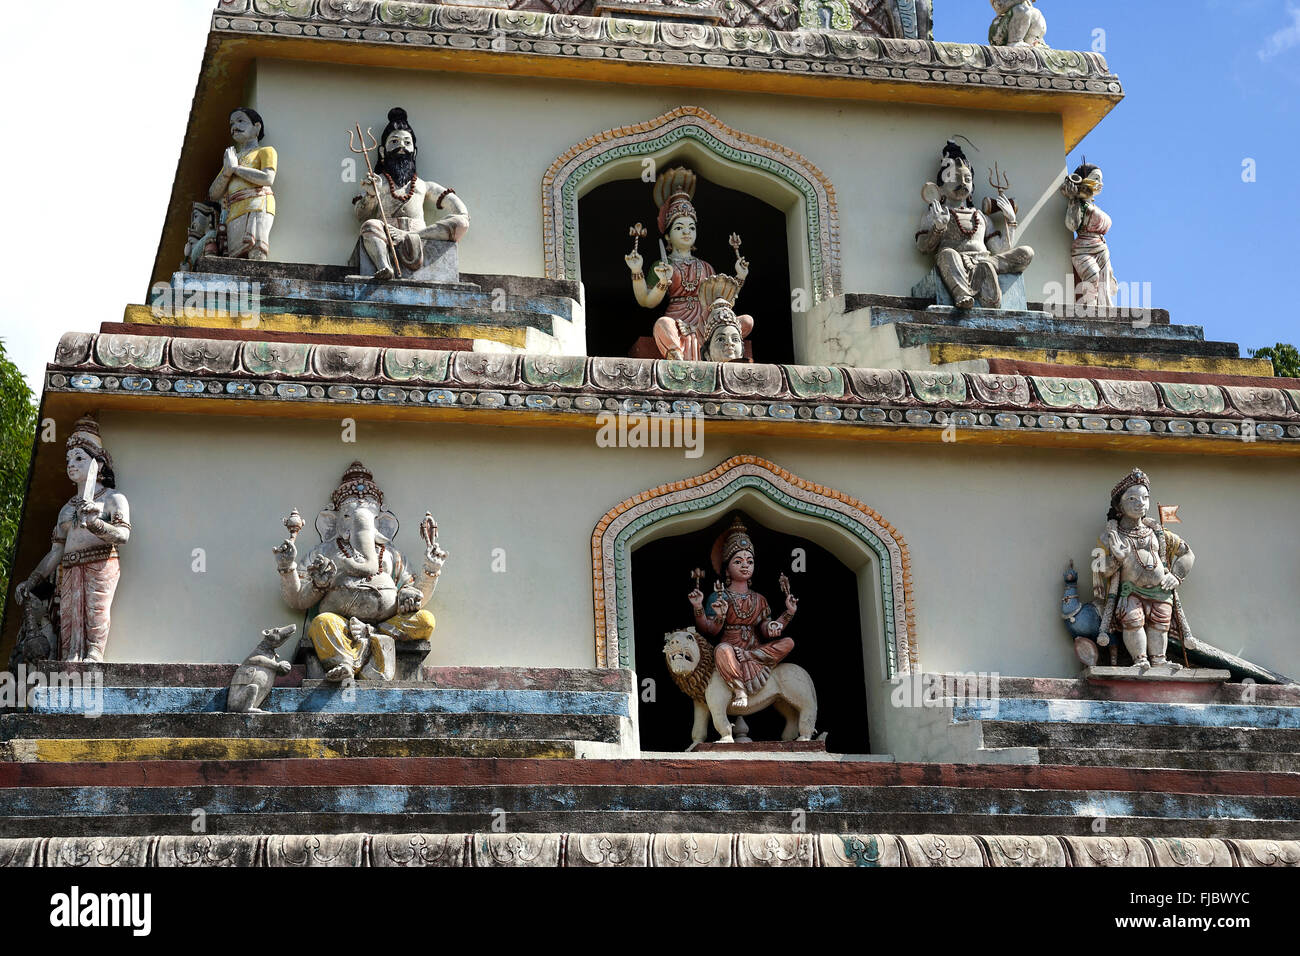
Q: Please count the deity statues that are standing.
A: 4